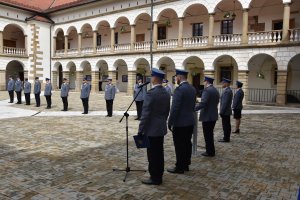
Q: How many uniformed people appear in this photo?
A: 15